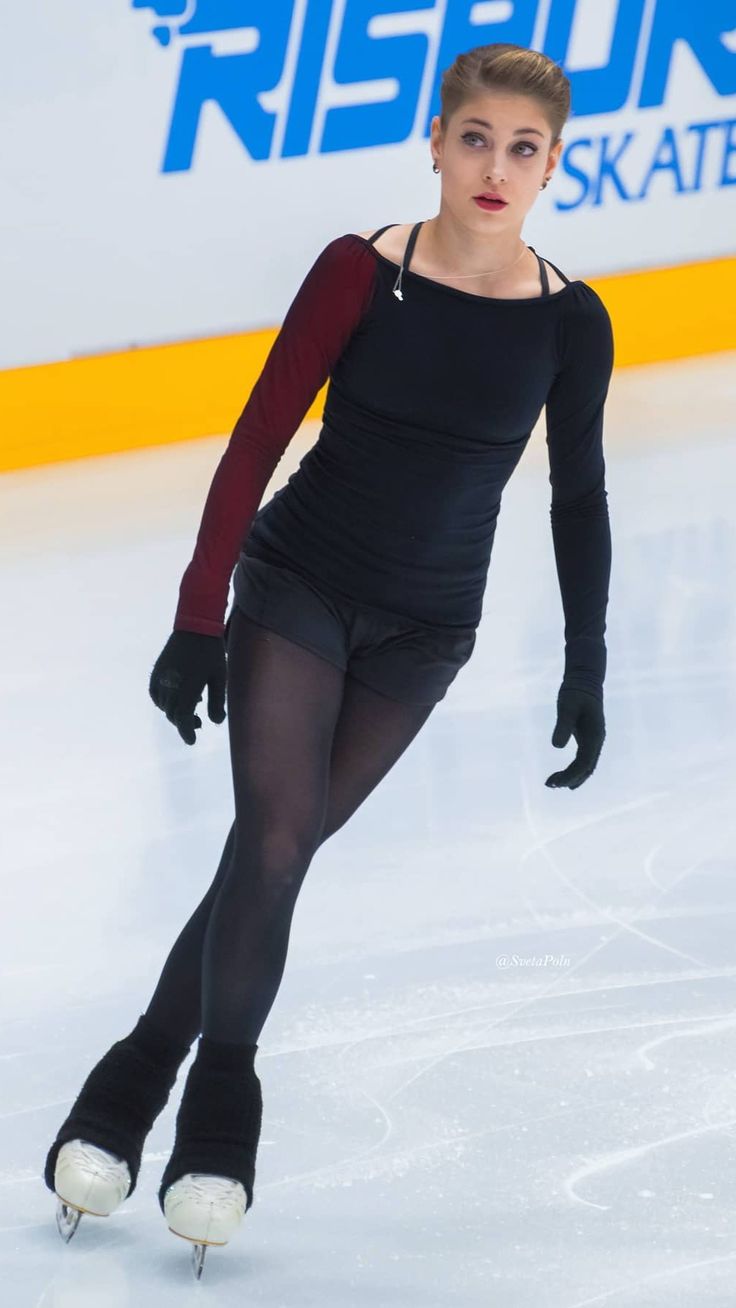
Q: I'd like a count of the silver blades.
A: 2